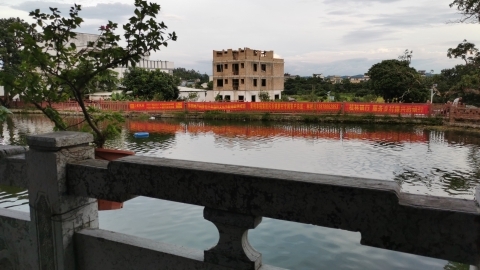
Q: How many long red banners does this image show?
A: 4